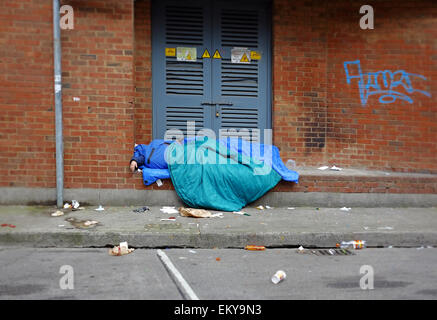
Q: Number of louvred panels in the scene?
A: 6